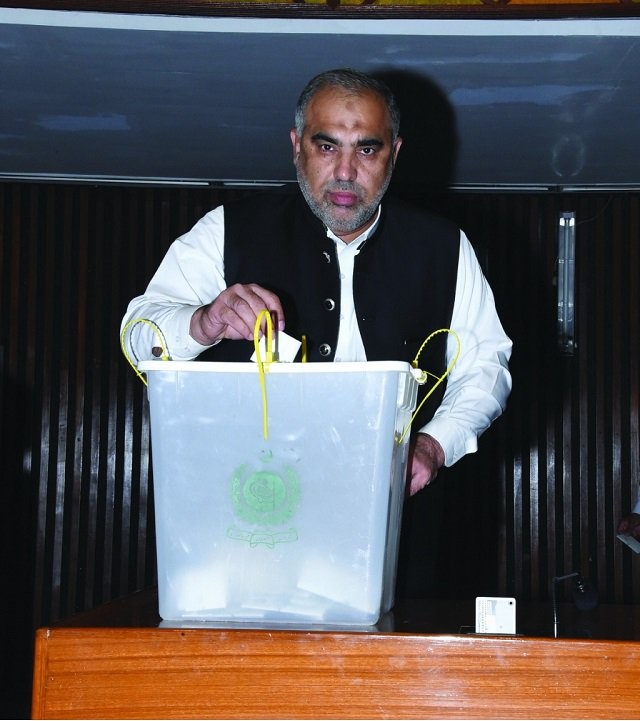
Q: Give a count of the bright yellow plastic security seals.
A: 4